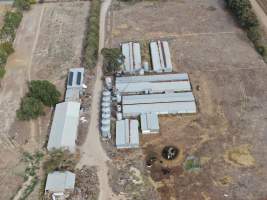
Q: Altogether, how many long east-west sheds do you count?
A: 2